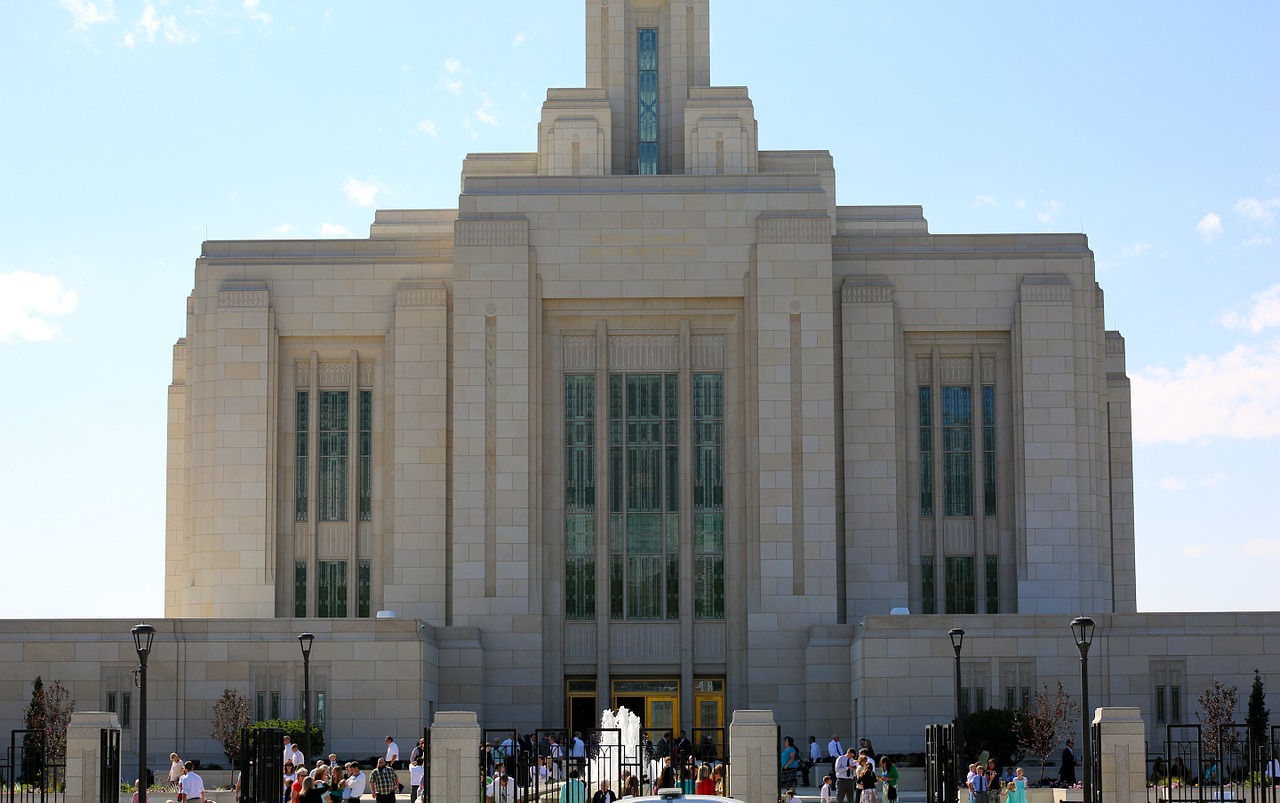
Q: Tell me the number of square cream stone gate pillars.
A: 4